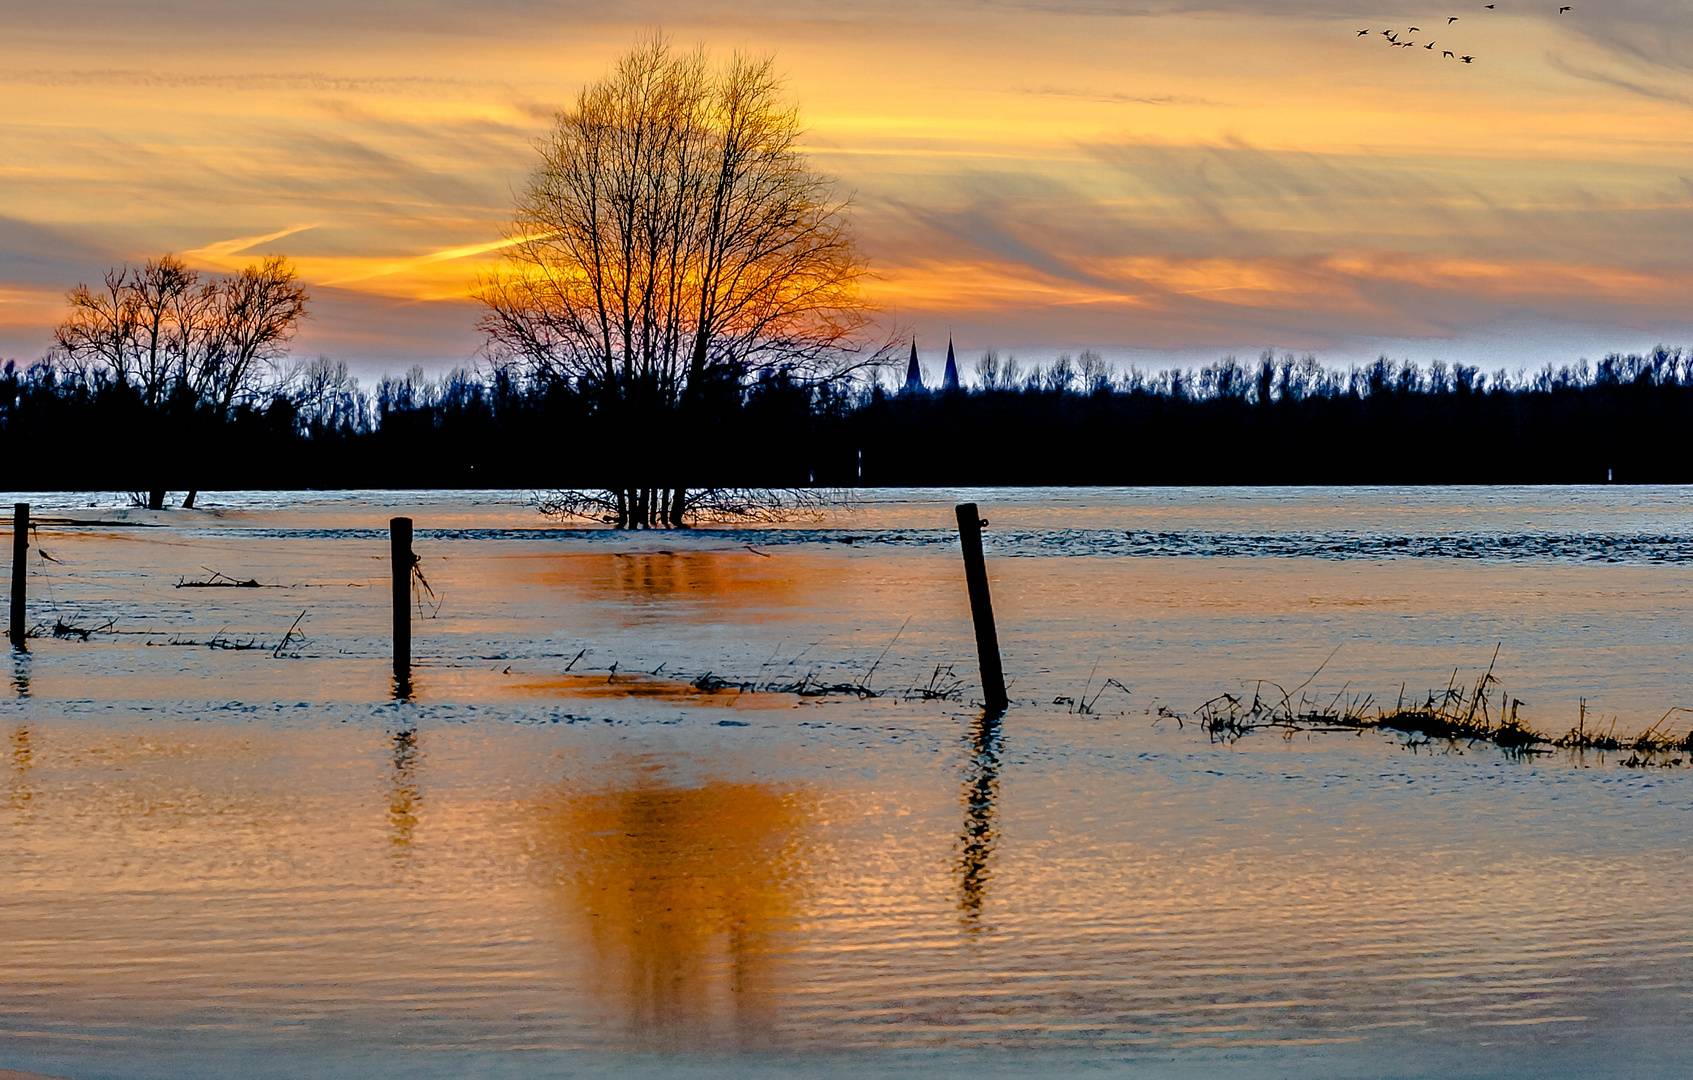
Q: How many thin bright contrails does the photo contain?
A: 2